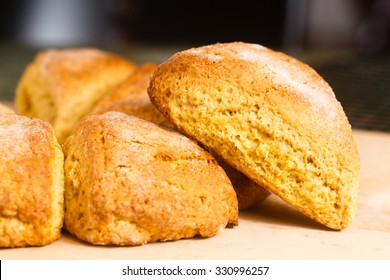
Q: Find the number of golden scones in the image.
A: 5